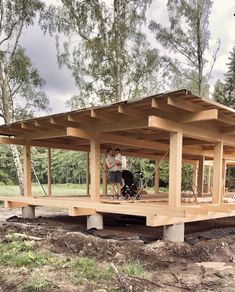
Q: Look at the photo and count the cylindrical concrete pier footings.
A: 3